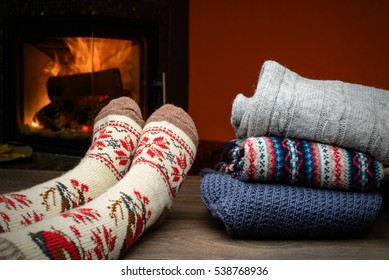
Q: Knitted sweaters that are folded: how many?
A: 3